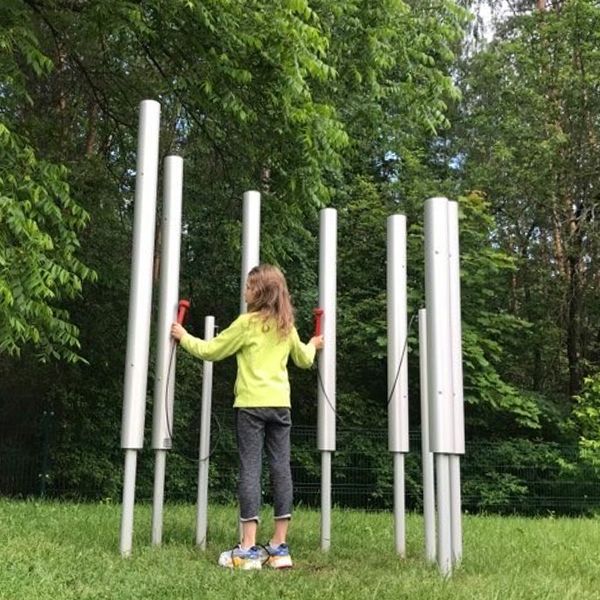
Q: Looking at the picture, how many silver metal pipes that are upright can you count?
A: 9